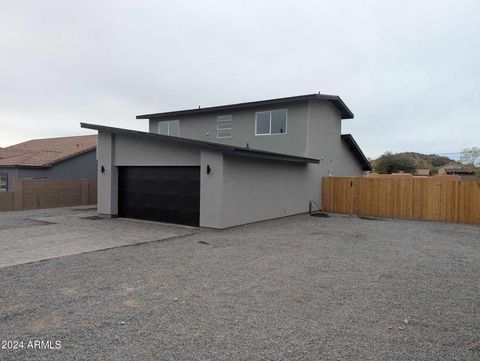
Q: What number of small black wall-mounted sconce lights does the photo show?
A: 2